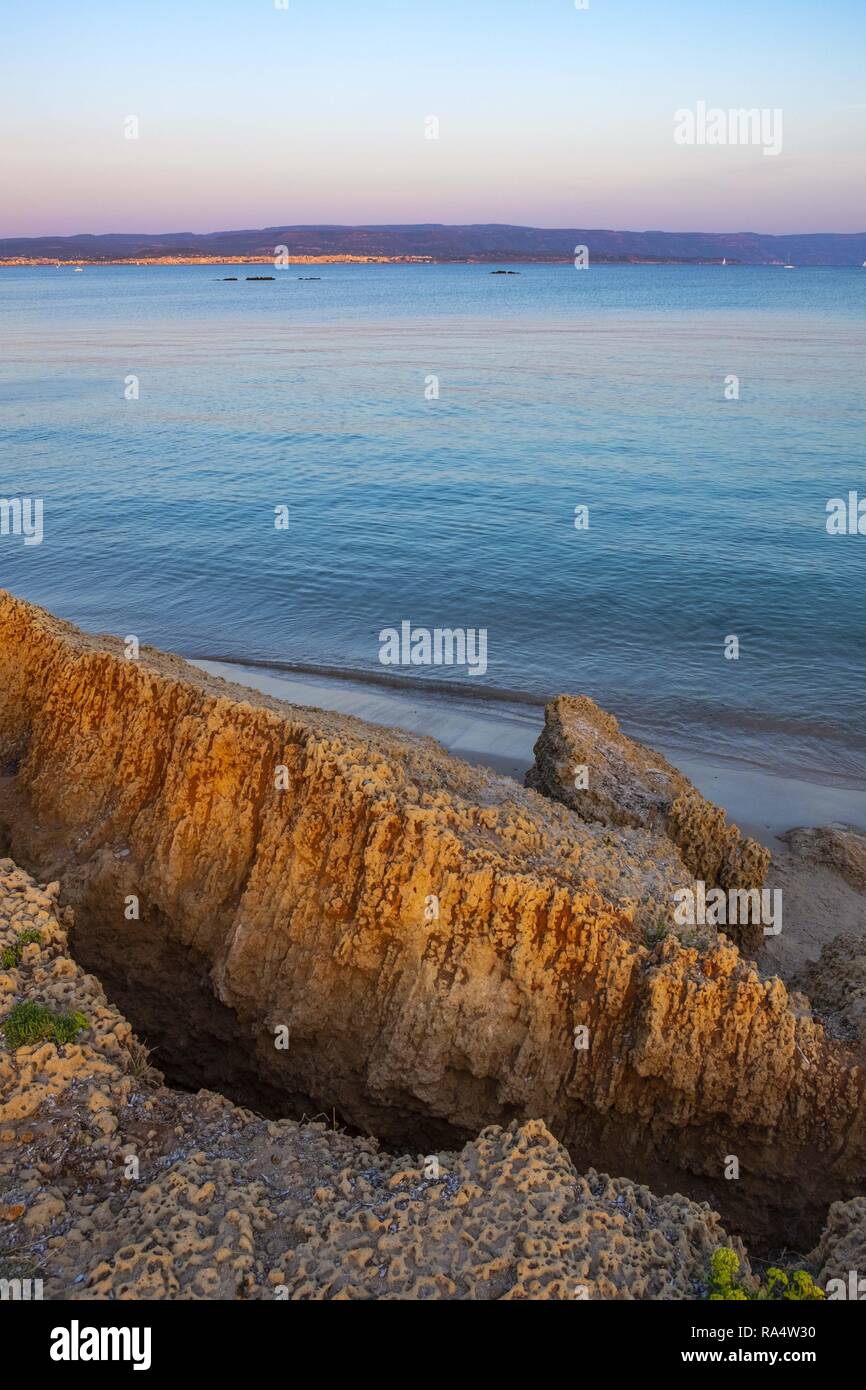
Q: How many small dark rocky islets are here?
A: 4